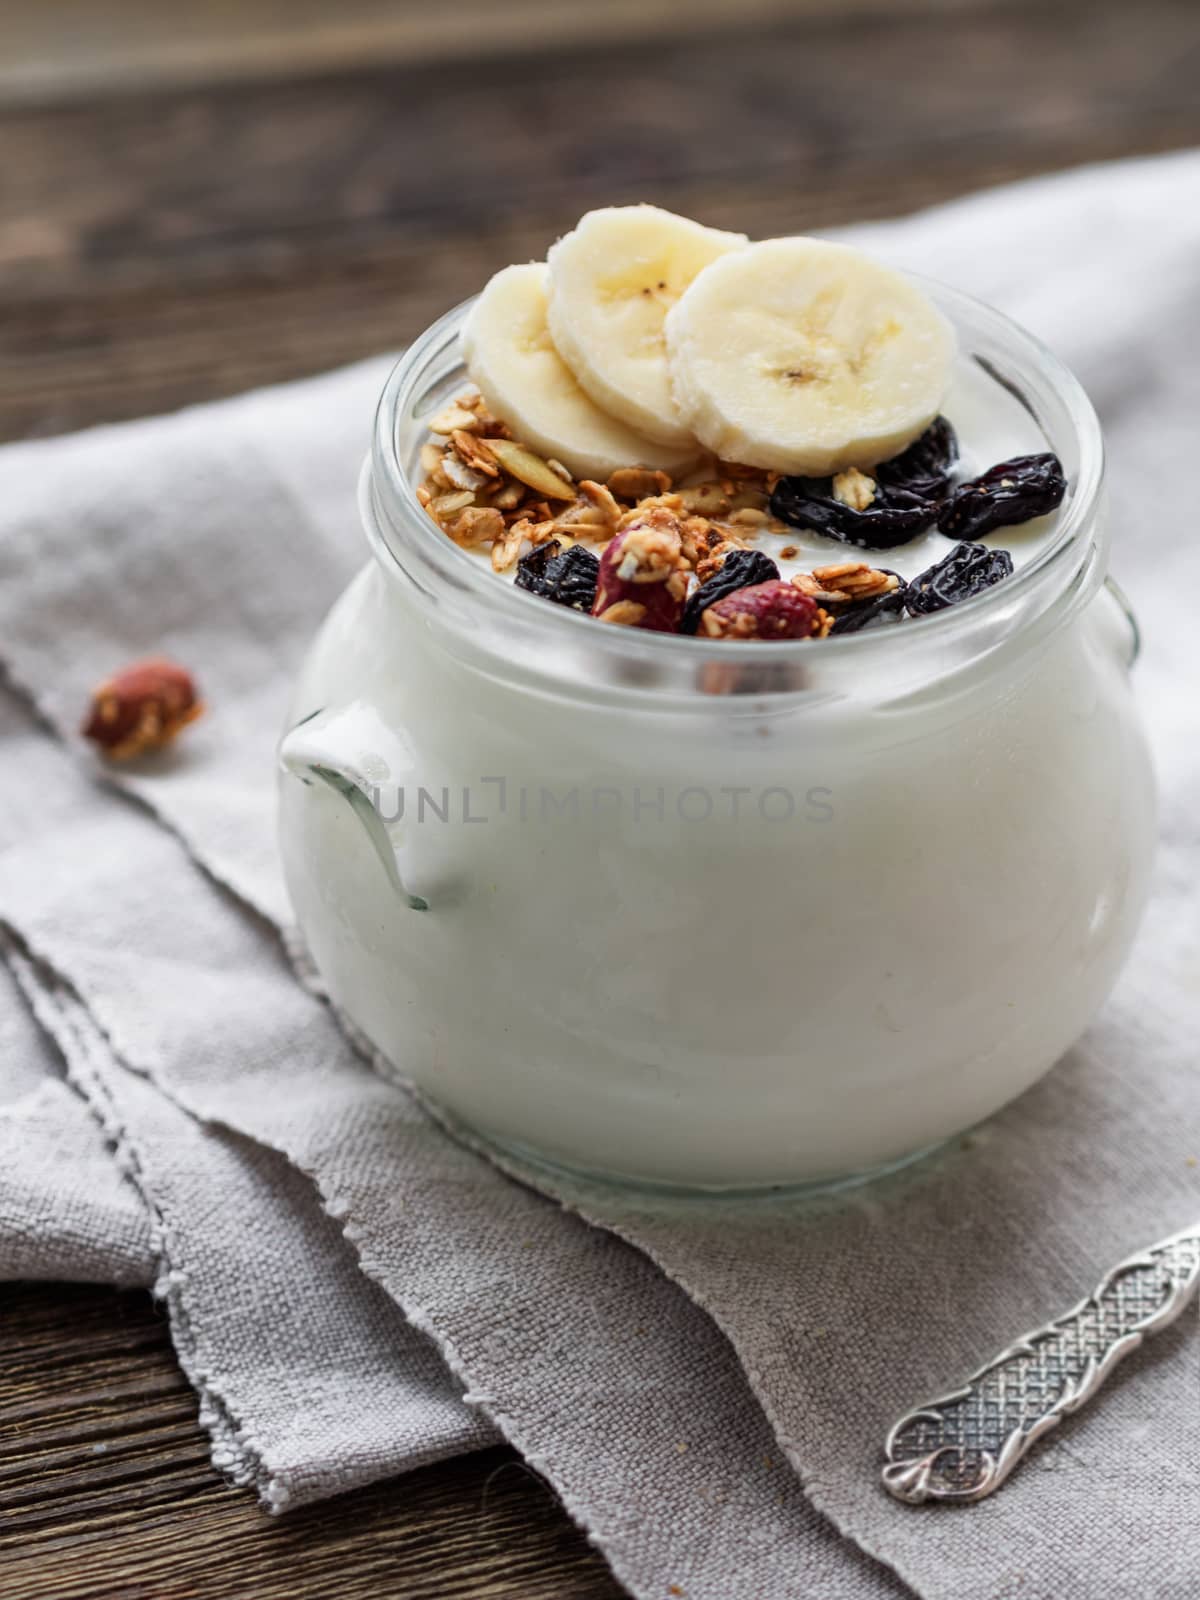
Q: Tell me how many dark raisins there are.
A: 7